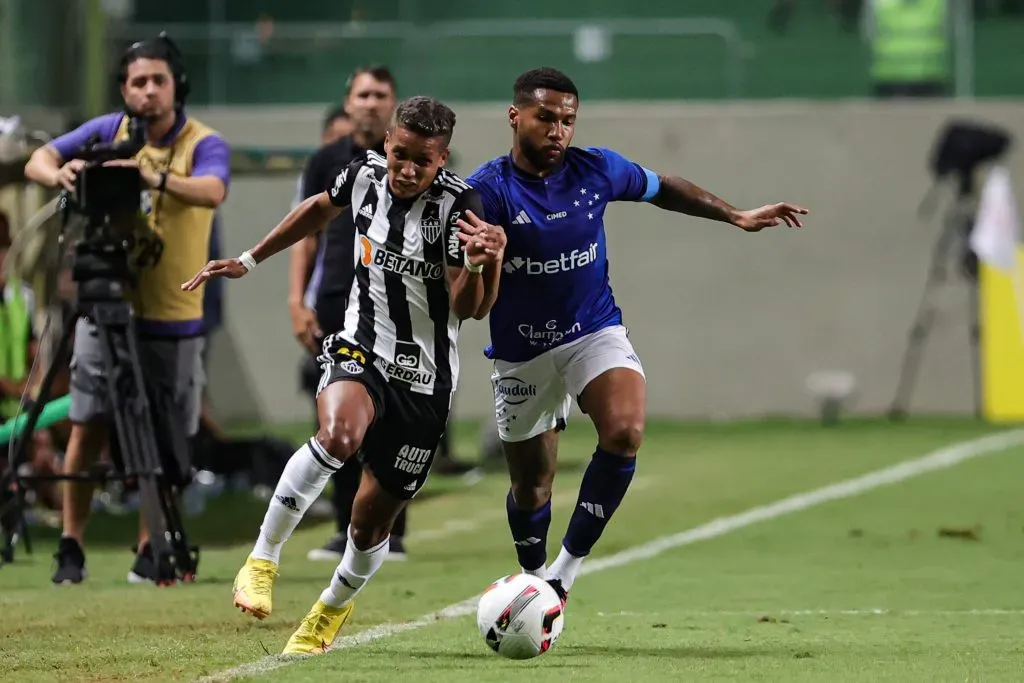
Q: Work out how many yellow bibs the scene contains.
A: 1